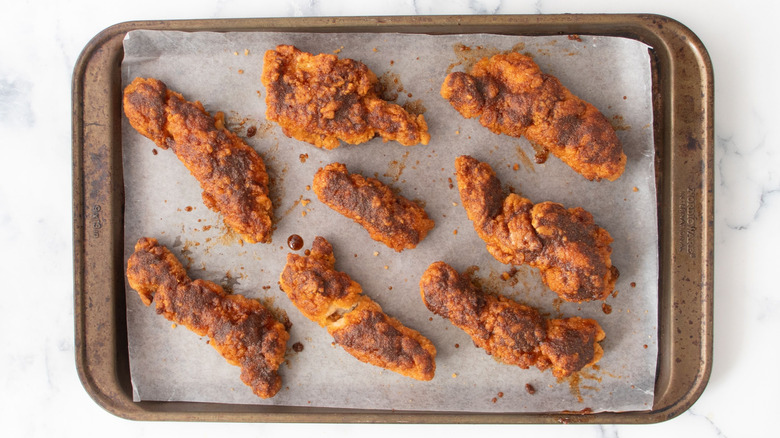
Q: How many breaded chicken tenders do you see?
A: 8